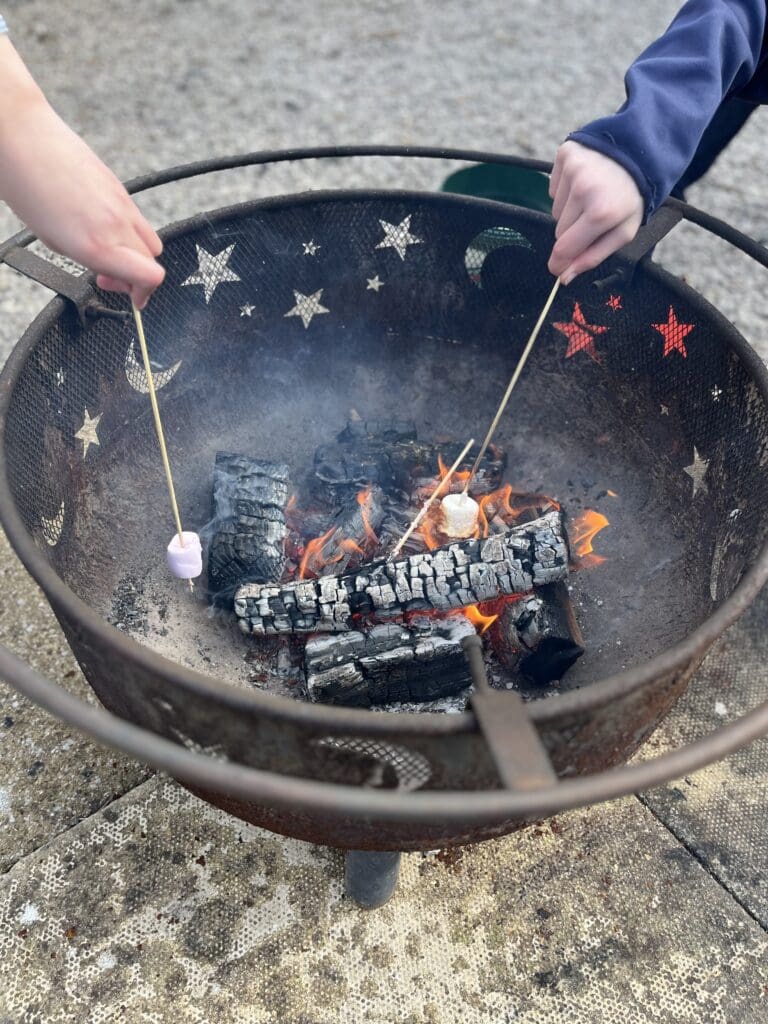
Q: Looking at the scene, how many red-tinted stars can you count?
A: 3